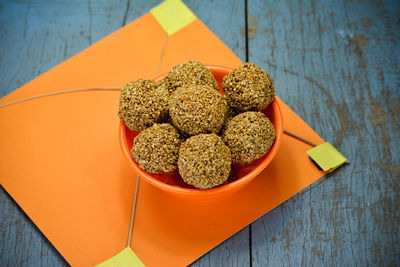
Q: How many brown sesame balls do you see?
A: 7